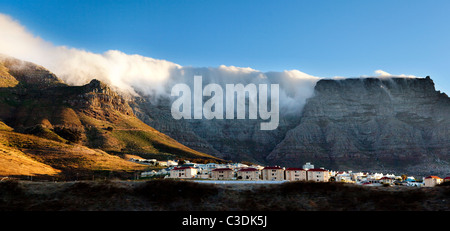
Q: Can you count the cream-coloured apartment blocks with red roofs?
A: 6